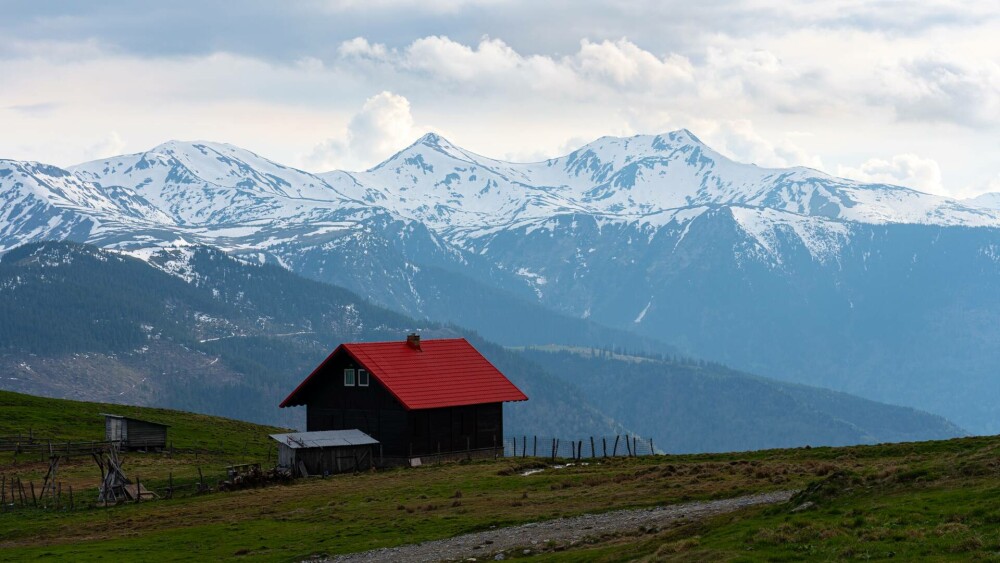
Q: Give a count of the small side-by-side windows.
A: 2